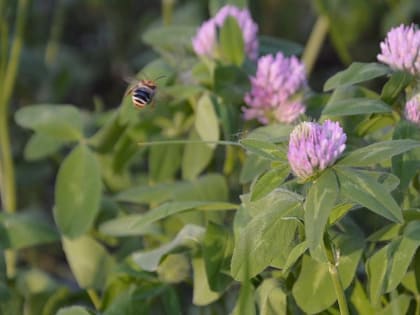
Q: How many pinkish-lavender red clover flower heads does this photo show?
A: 5